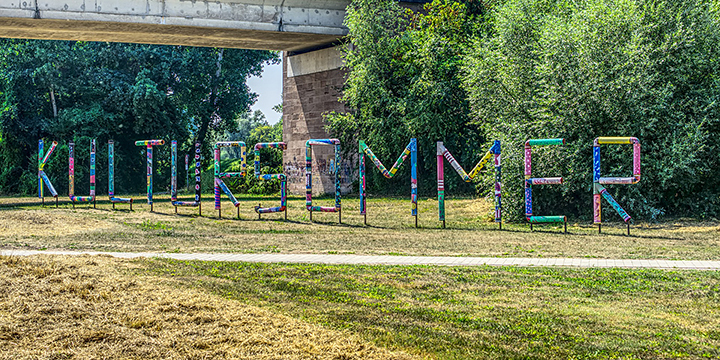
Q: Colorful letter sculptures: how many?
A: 12